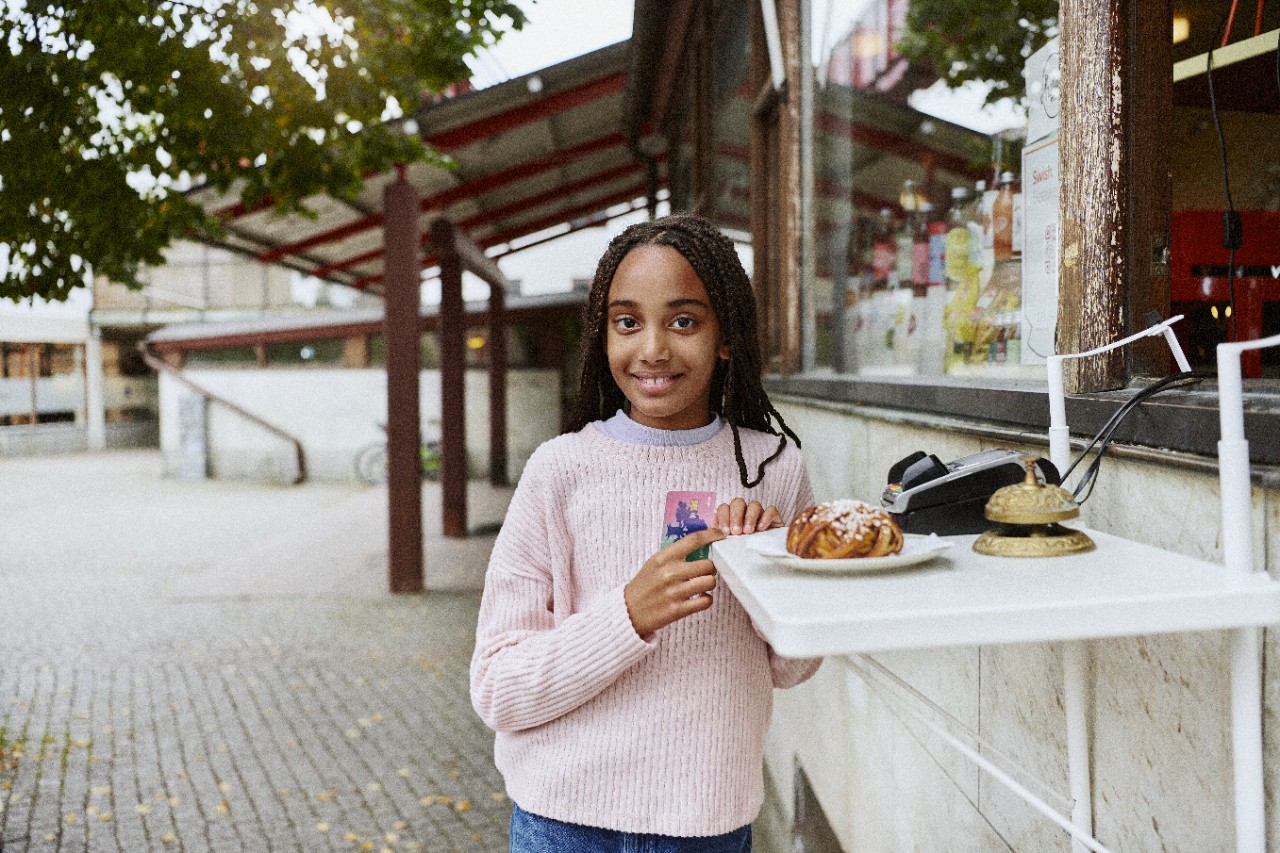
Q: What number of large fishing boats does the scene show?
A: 0